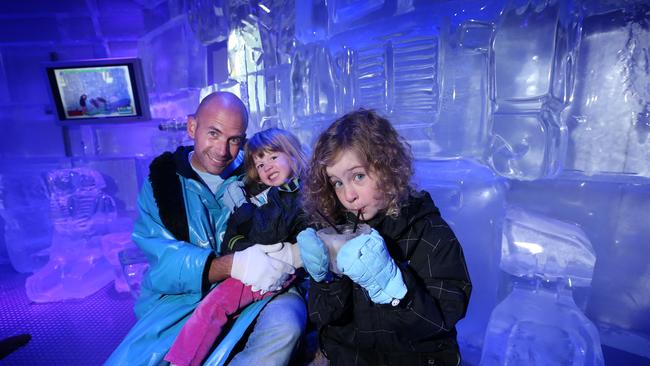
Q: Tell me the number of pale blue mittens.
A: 2